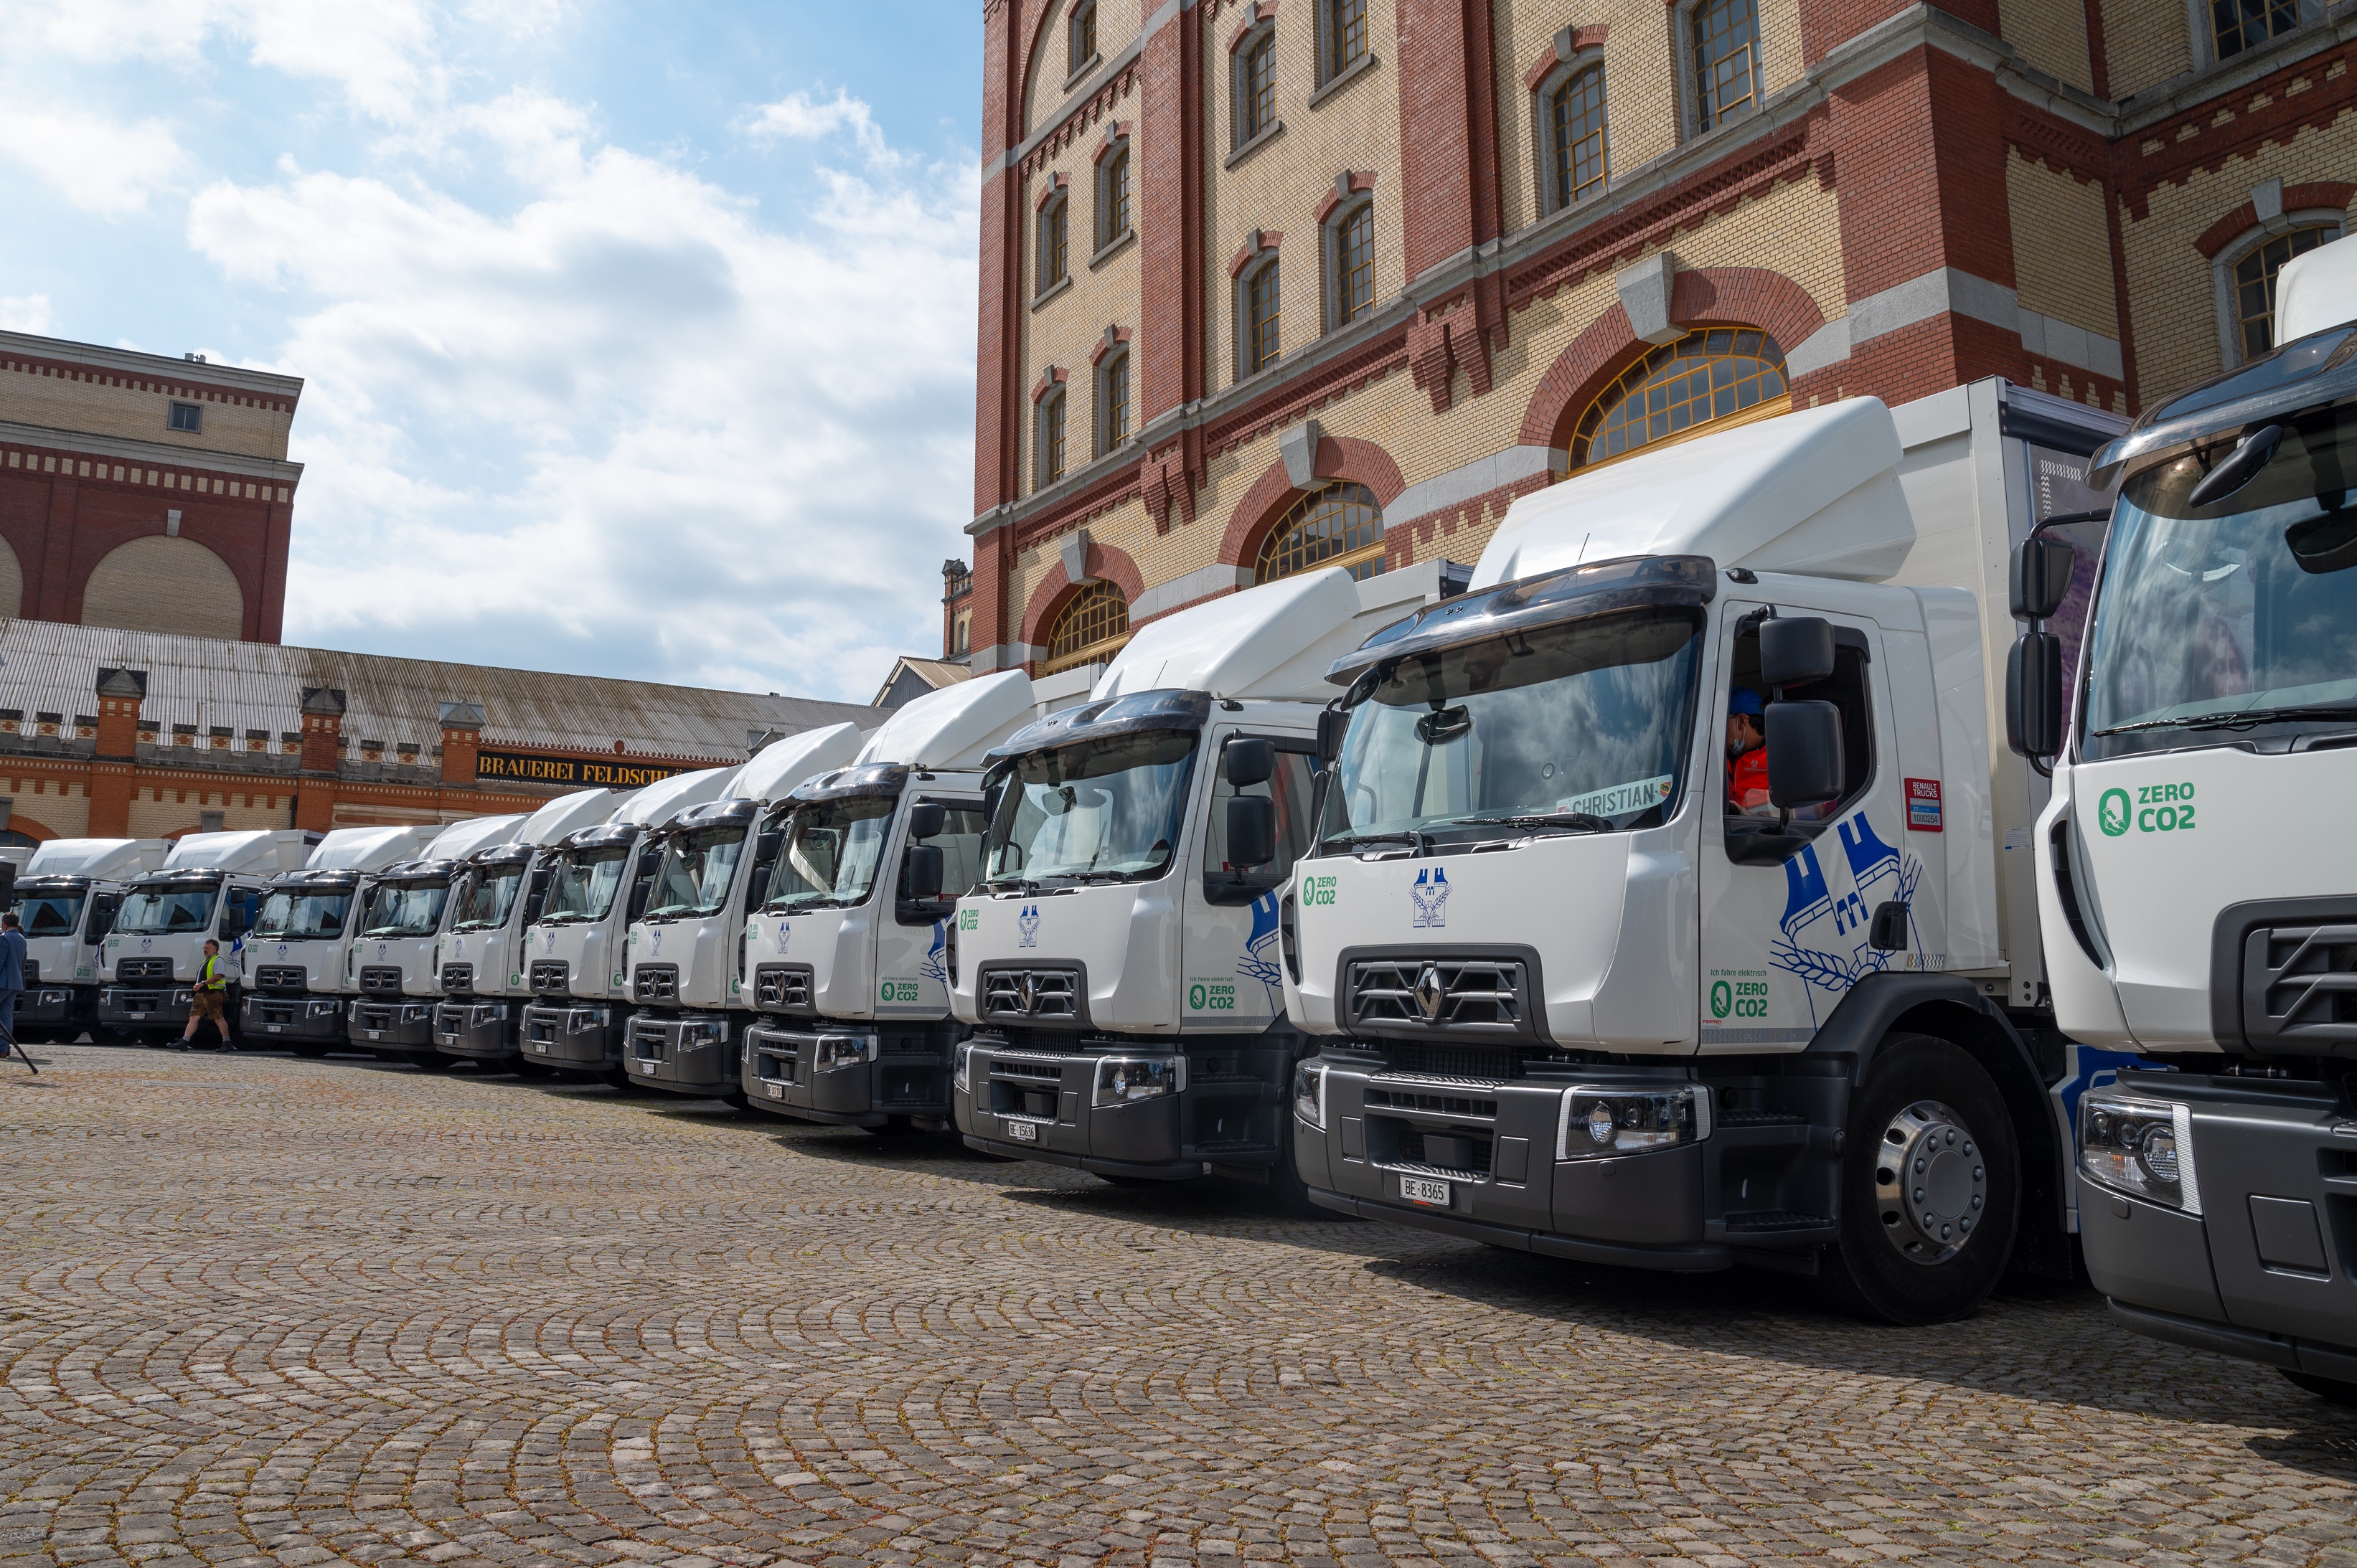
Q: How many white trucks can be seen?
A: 11